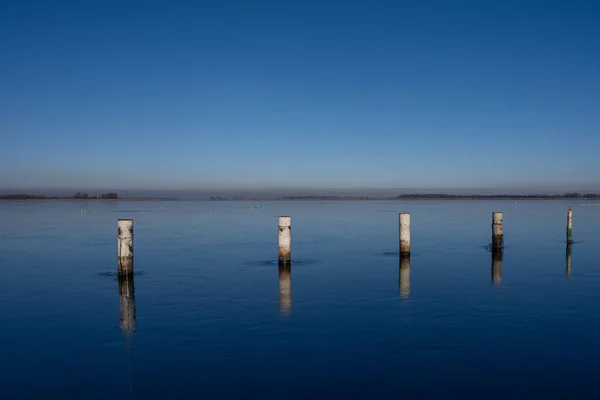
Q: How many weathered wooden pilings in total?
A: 5